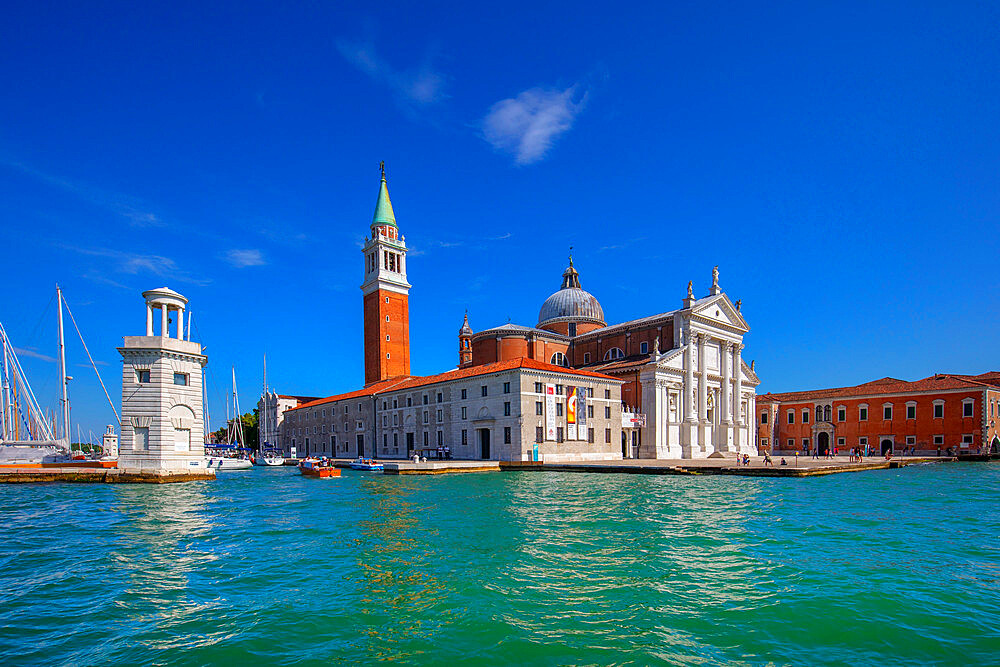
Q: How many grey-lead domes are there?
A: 1